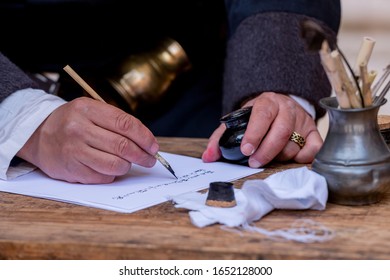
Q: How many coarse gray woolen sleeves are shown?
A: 2